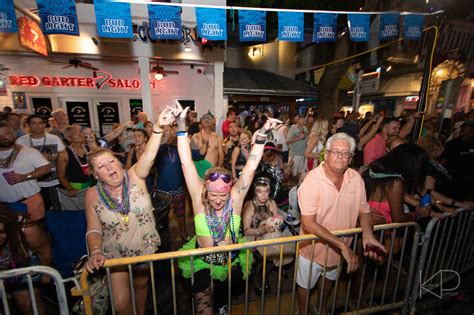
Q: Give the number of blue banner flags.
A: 11